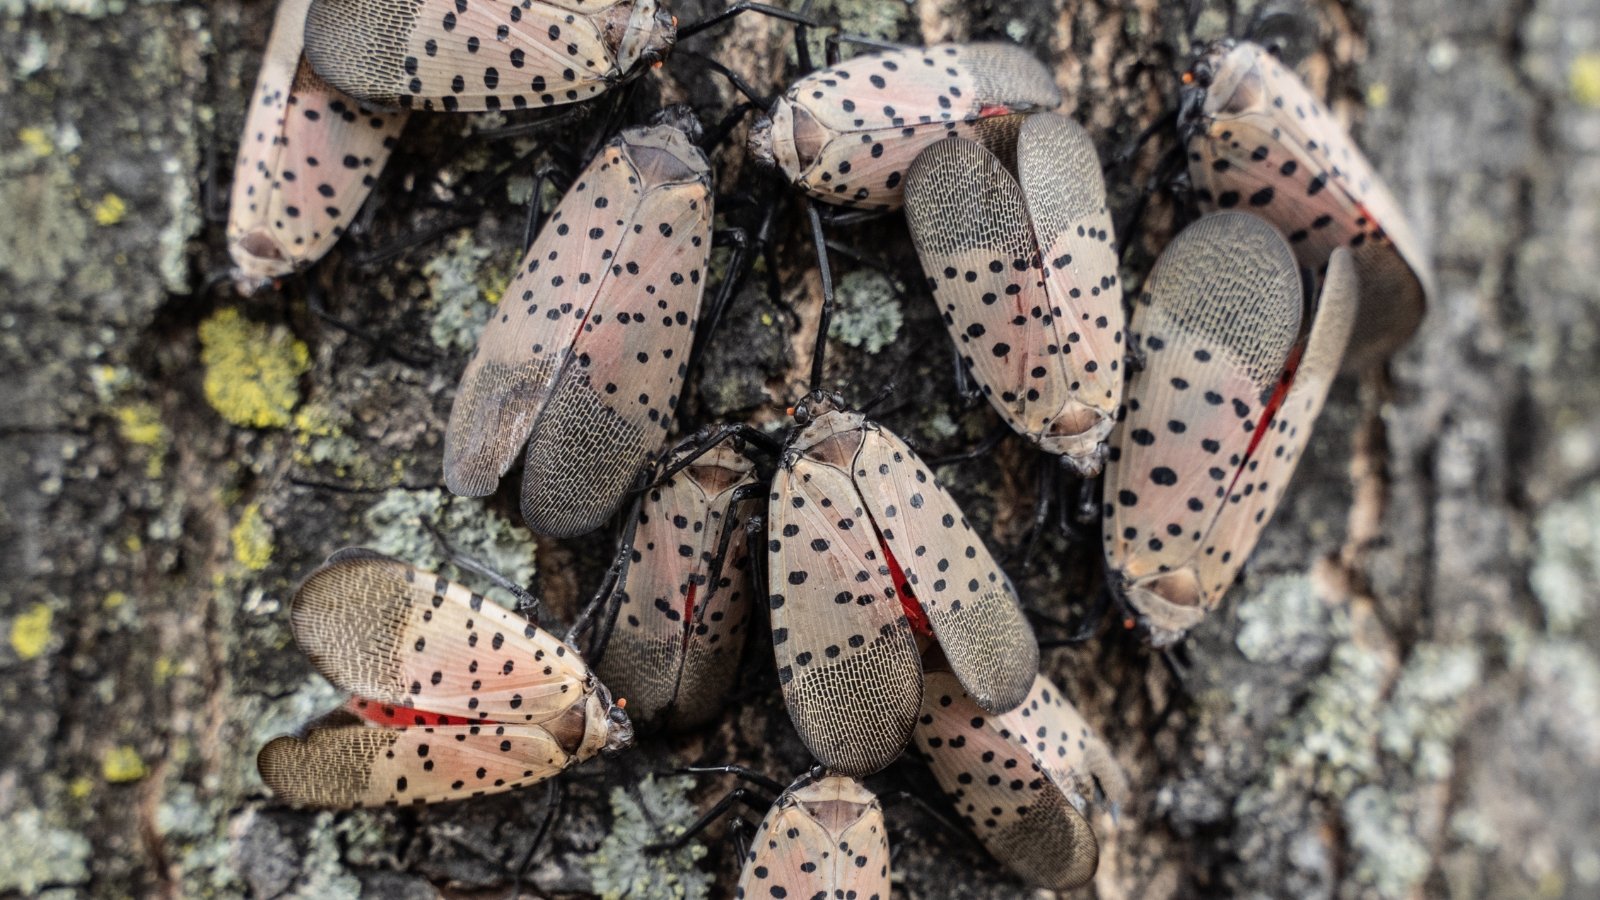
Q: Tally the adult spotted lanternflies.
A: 12